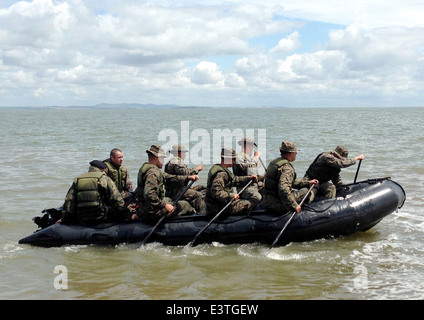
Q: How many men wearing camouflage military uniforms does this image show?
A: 8